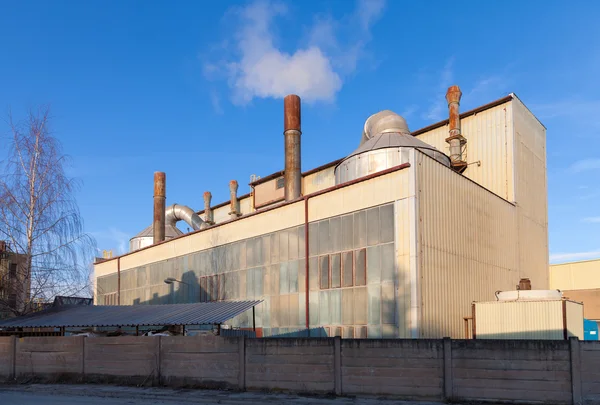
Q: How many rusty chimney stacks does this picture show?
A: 5